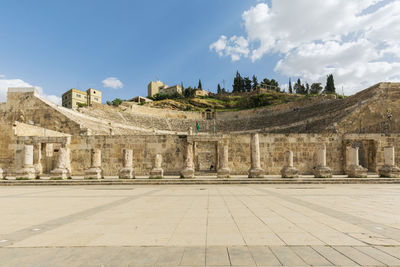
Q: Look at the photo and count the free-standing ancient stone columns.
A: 12